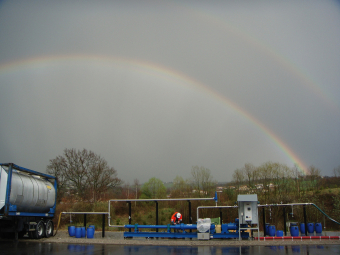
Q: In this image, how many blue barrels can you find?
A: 13